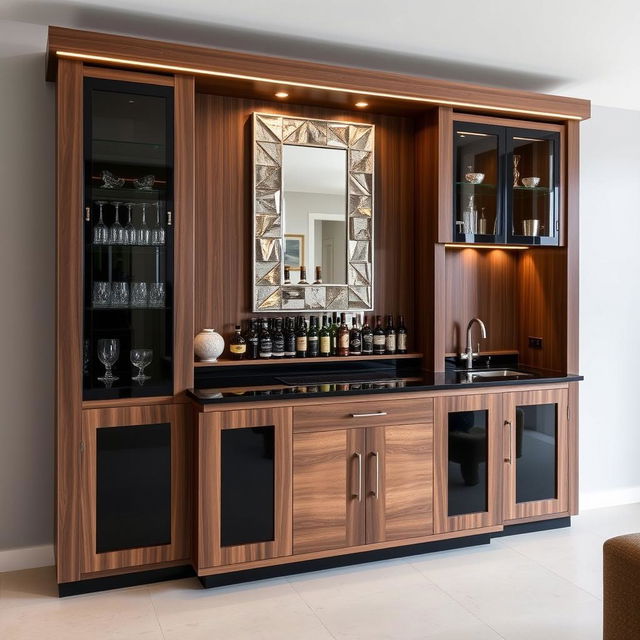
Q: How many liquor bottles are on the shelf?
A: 15